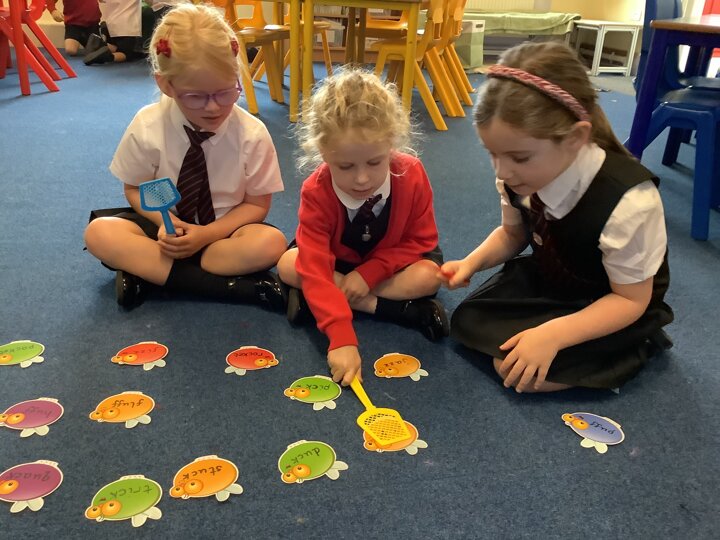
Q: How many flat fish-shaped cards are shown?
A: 13